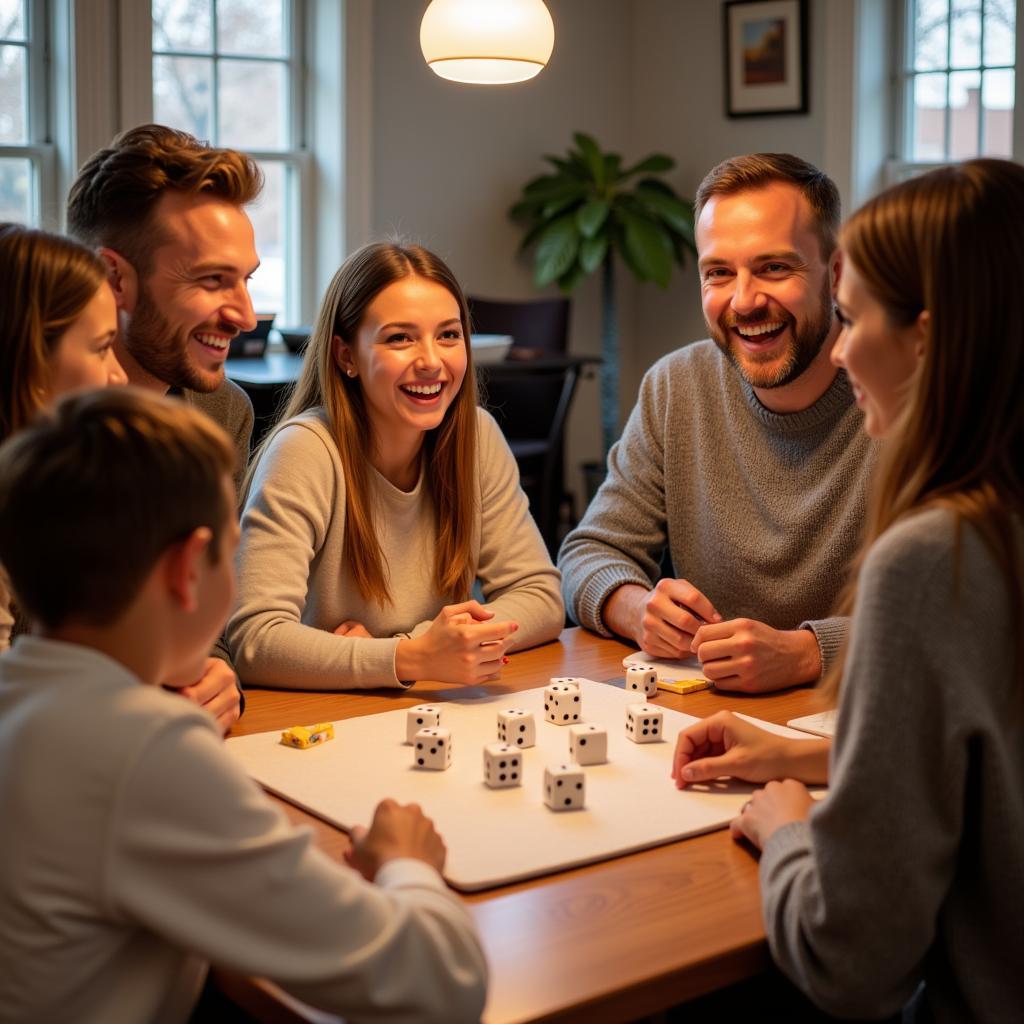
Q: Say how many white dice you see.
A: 10